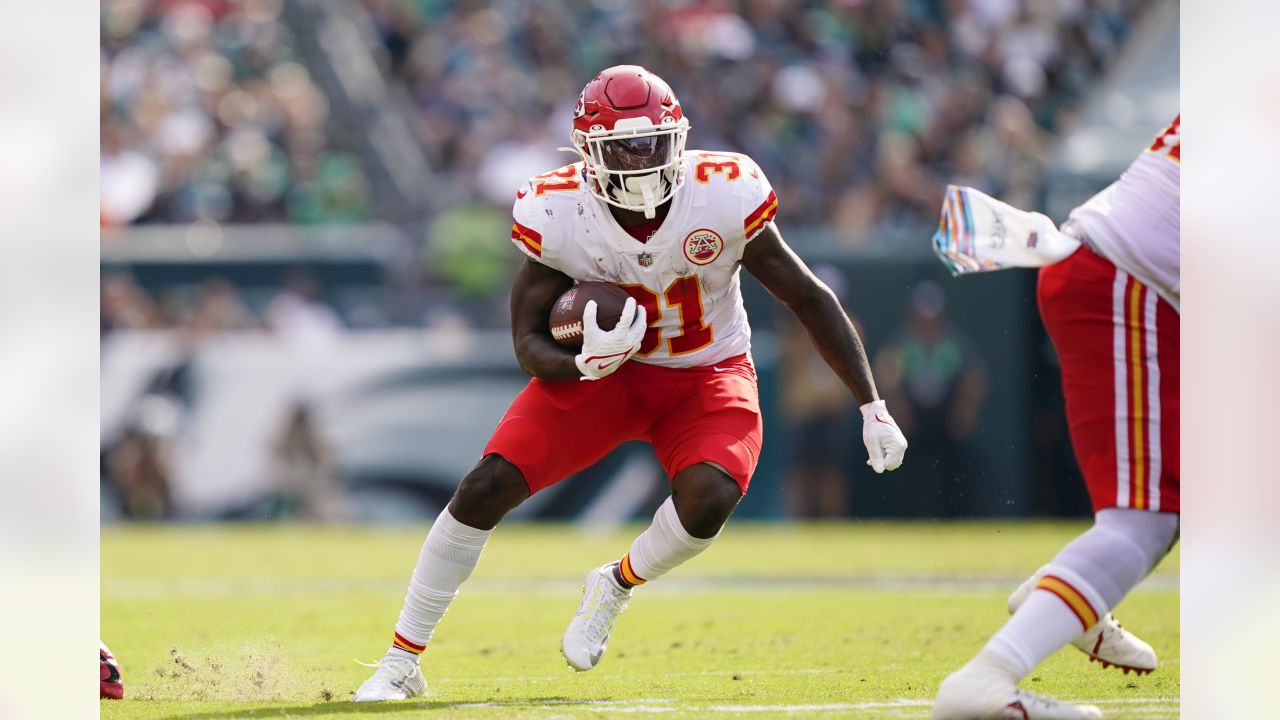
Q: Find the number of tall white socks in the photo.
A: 3